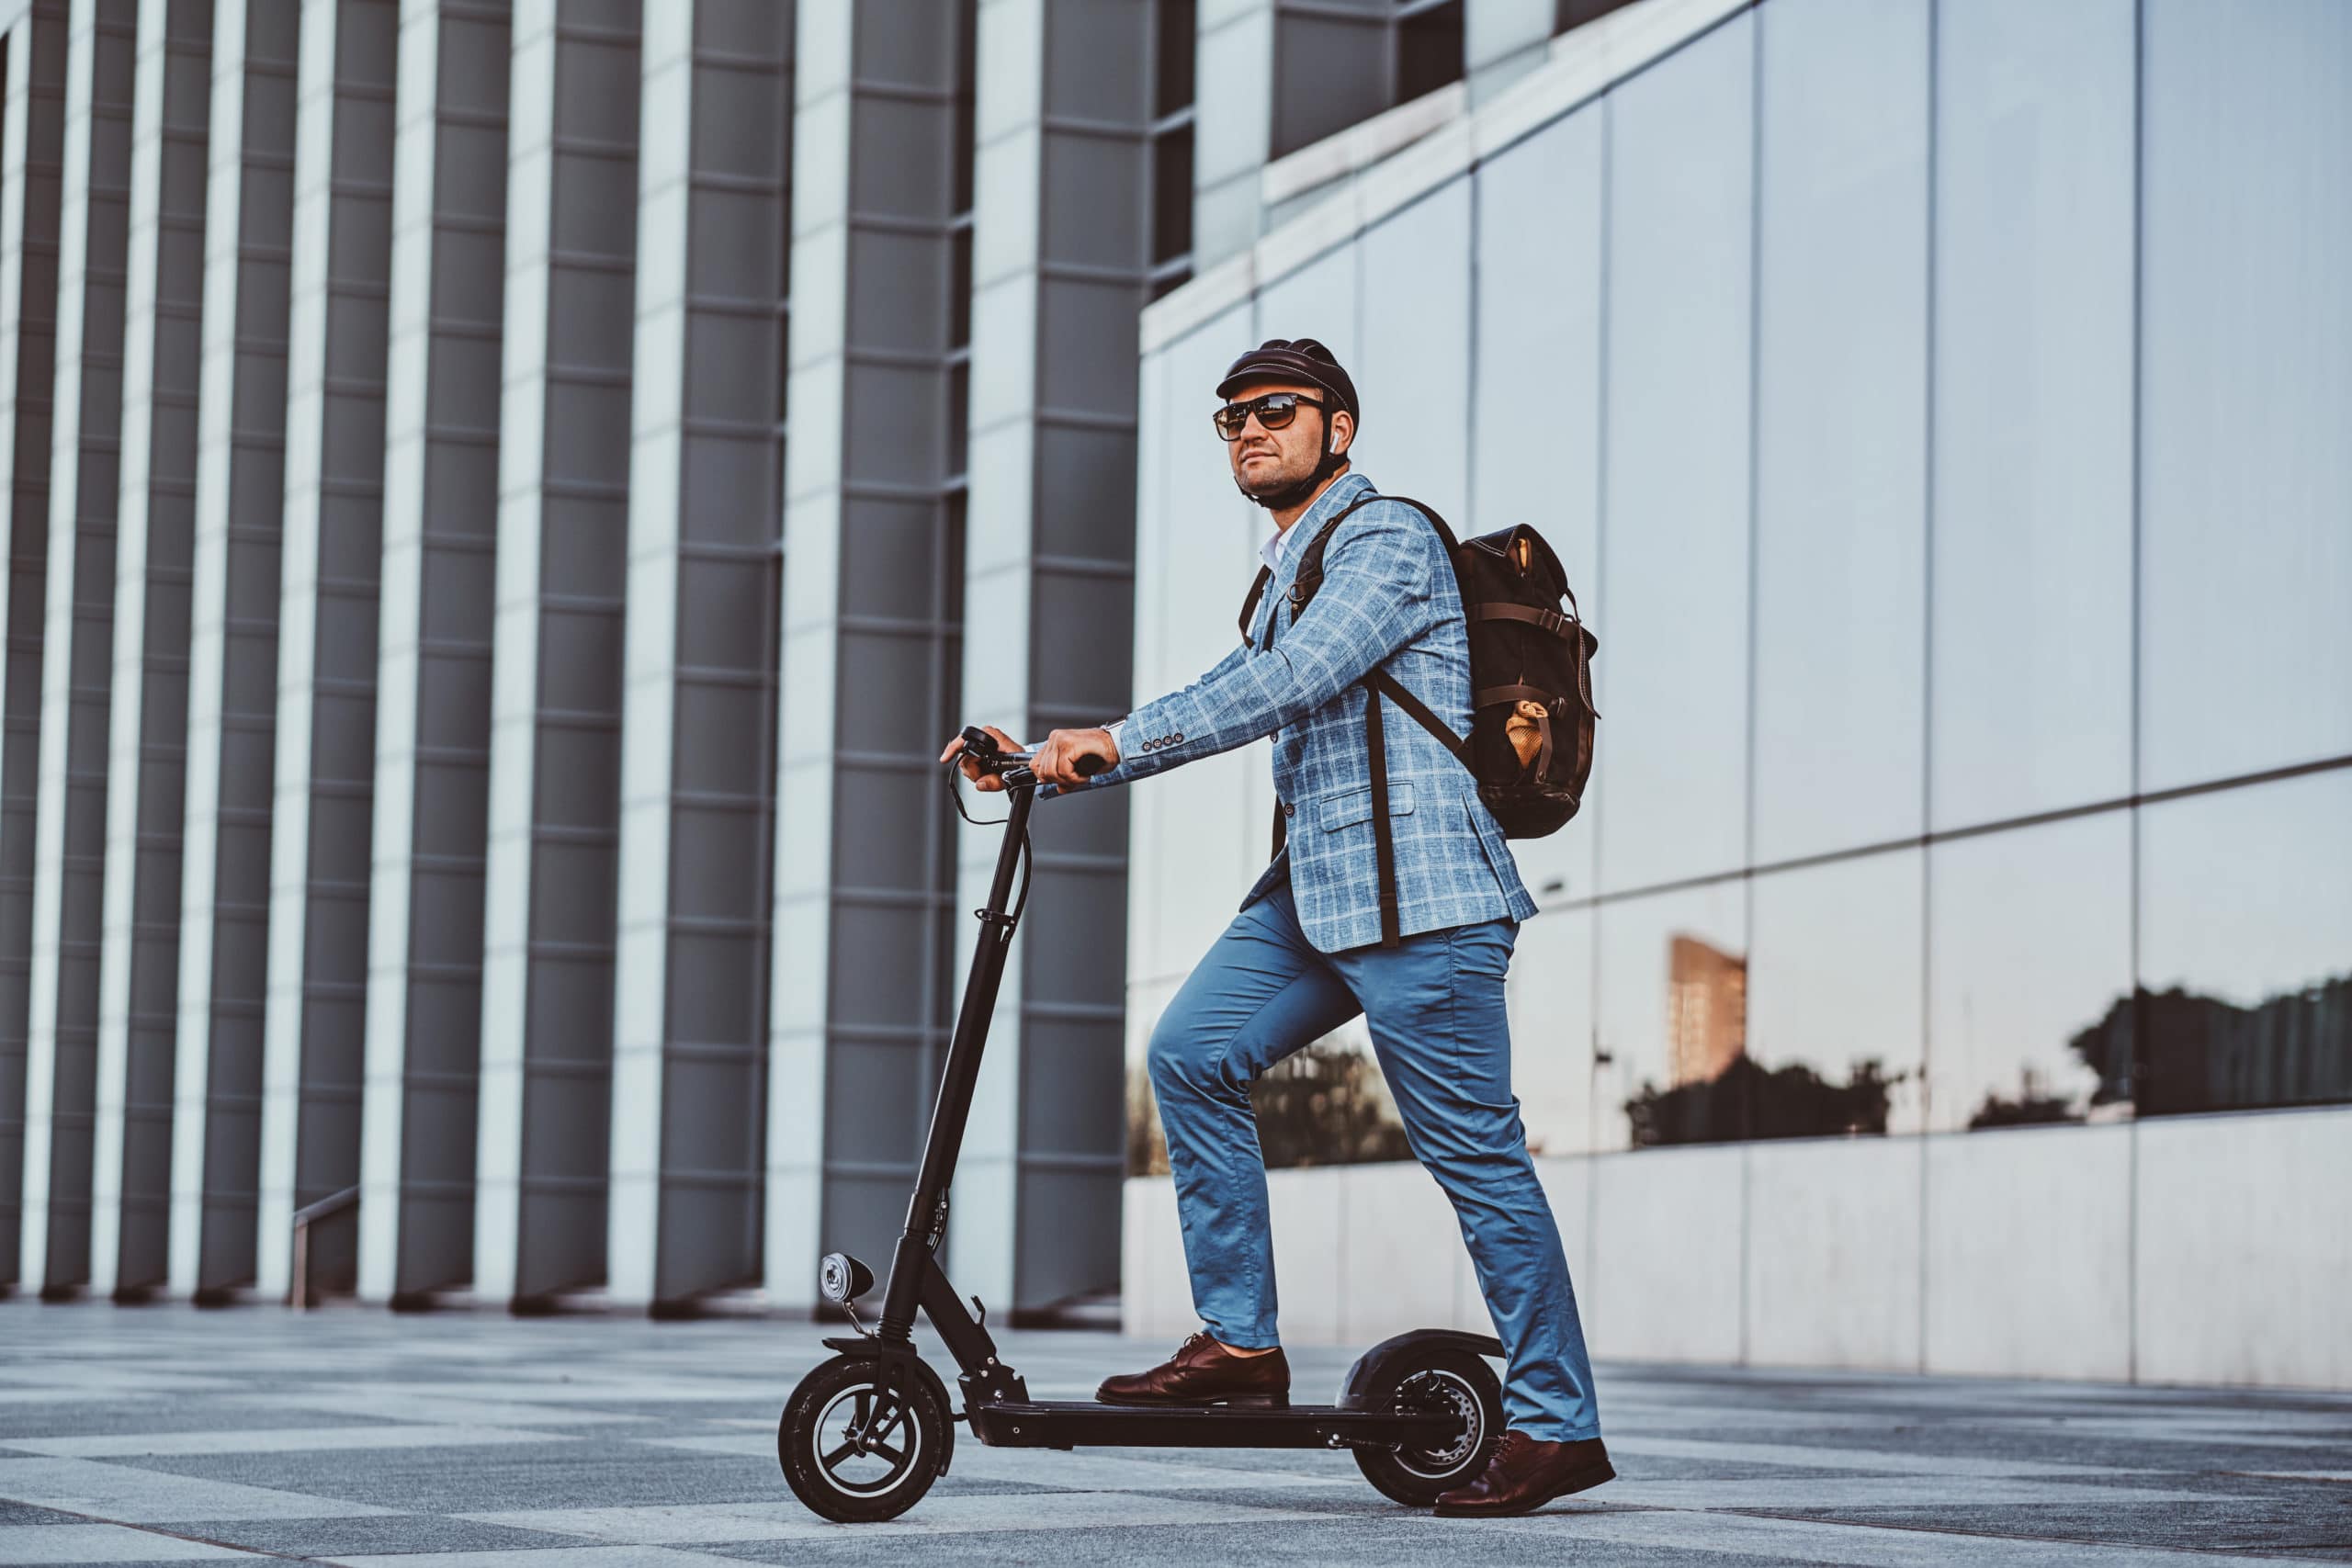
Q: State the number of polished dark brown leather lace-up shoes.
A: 2